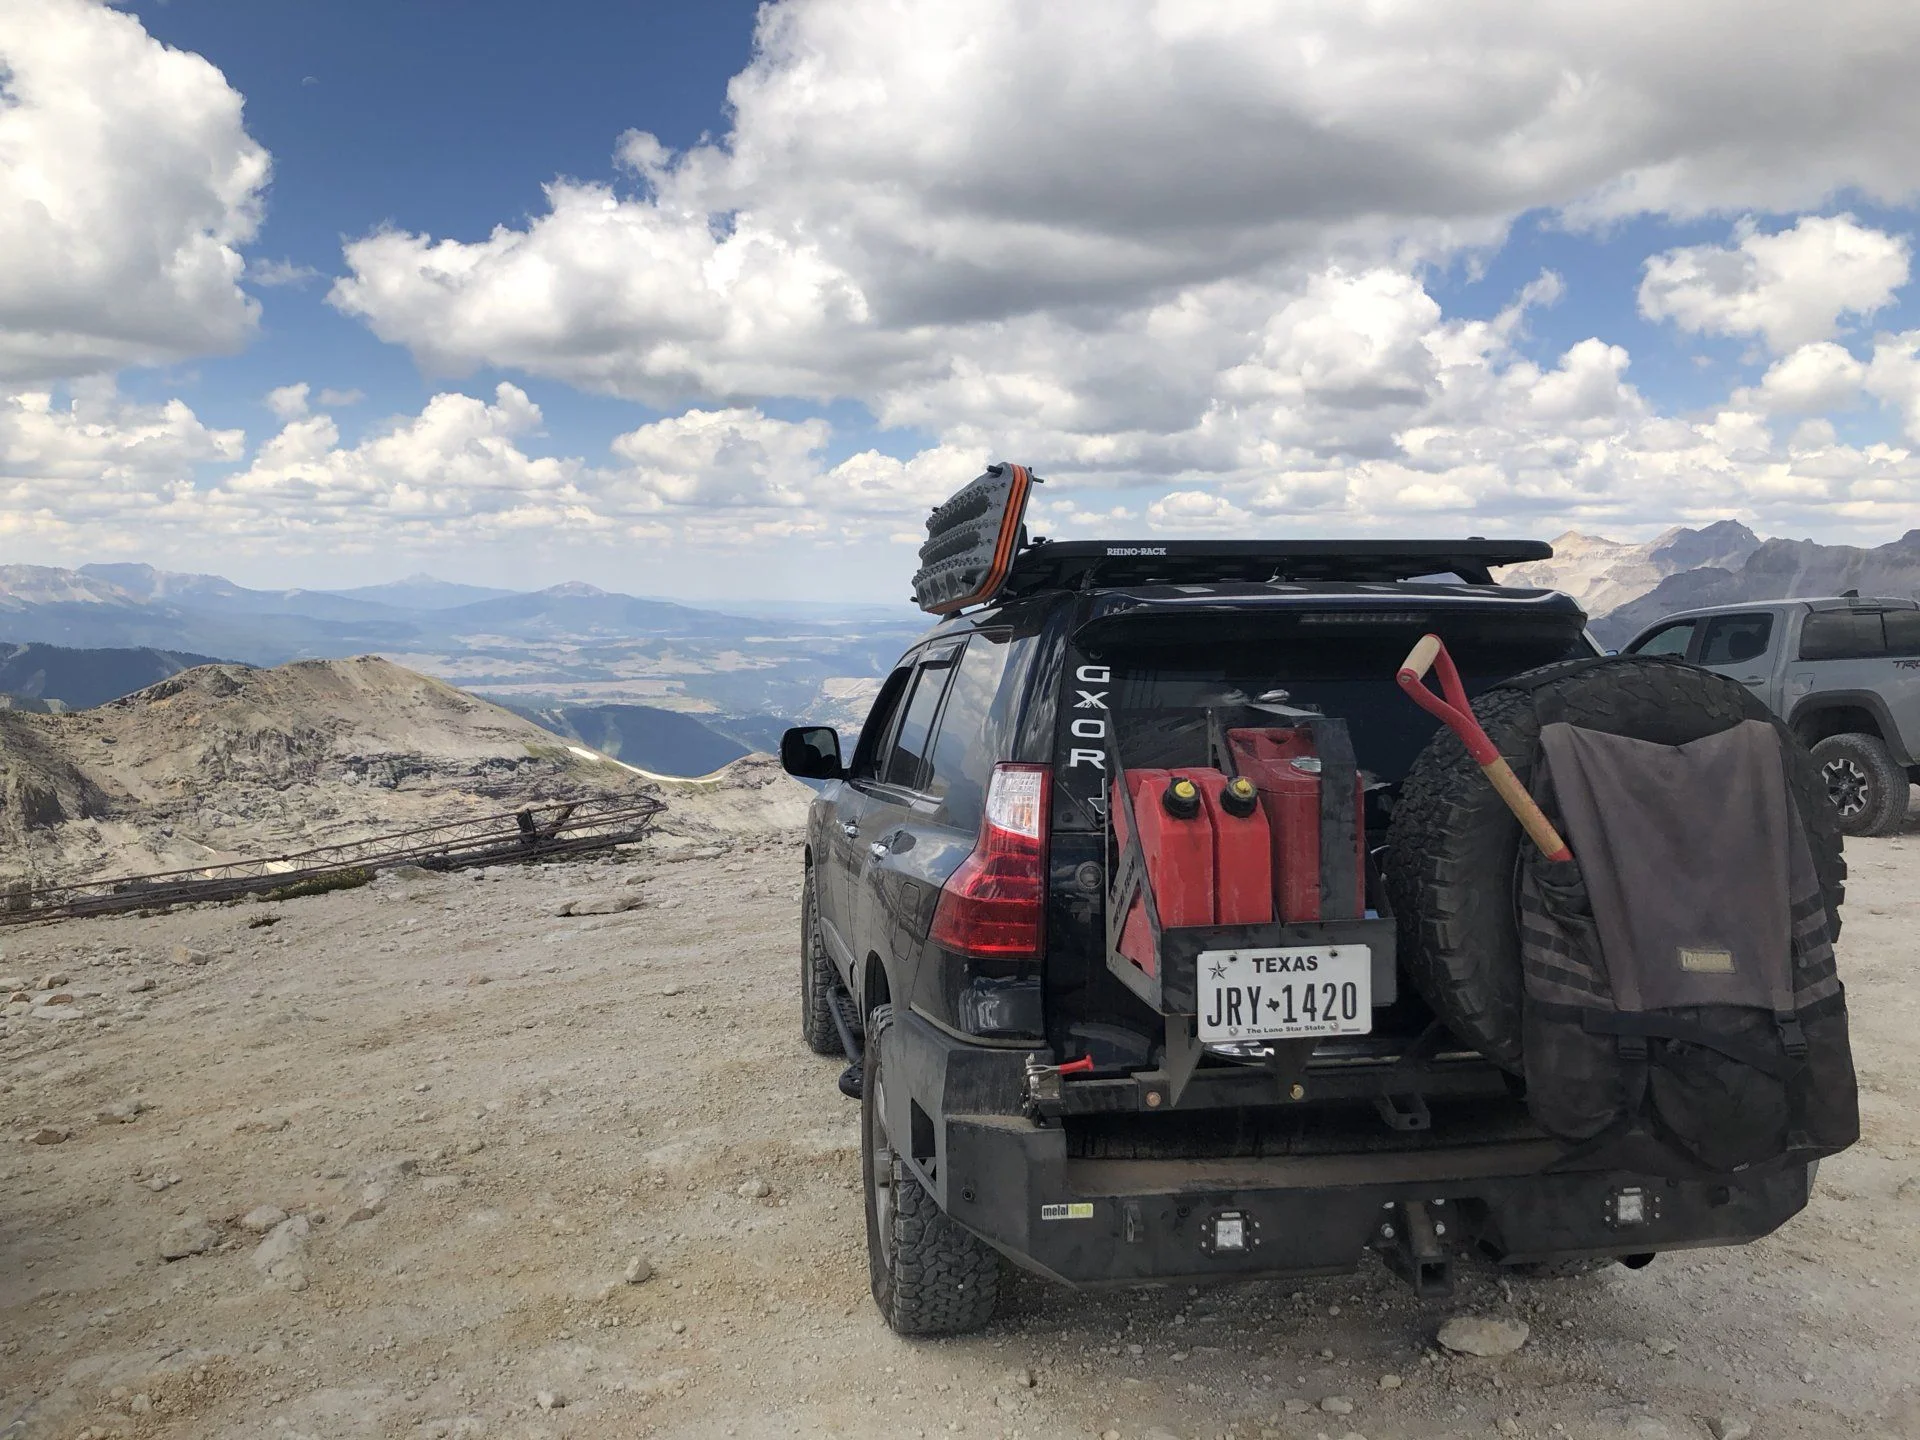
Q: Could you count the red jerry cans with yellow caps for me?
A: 2